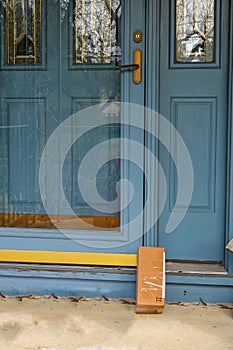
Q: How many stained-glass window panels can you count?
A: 3